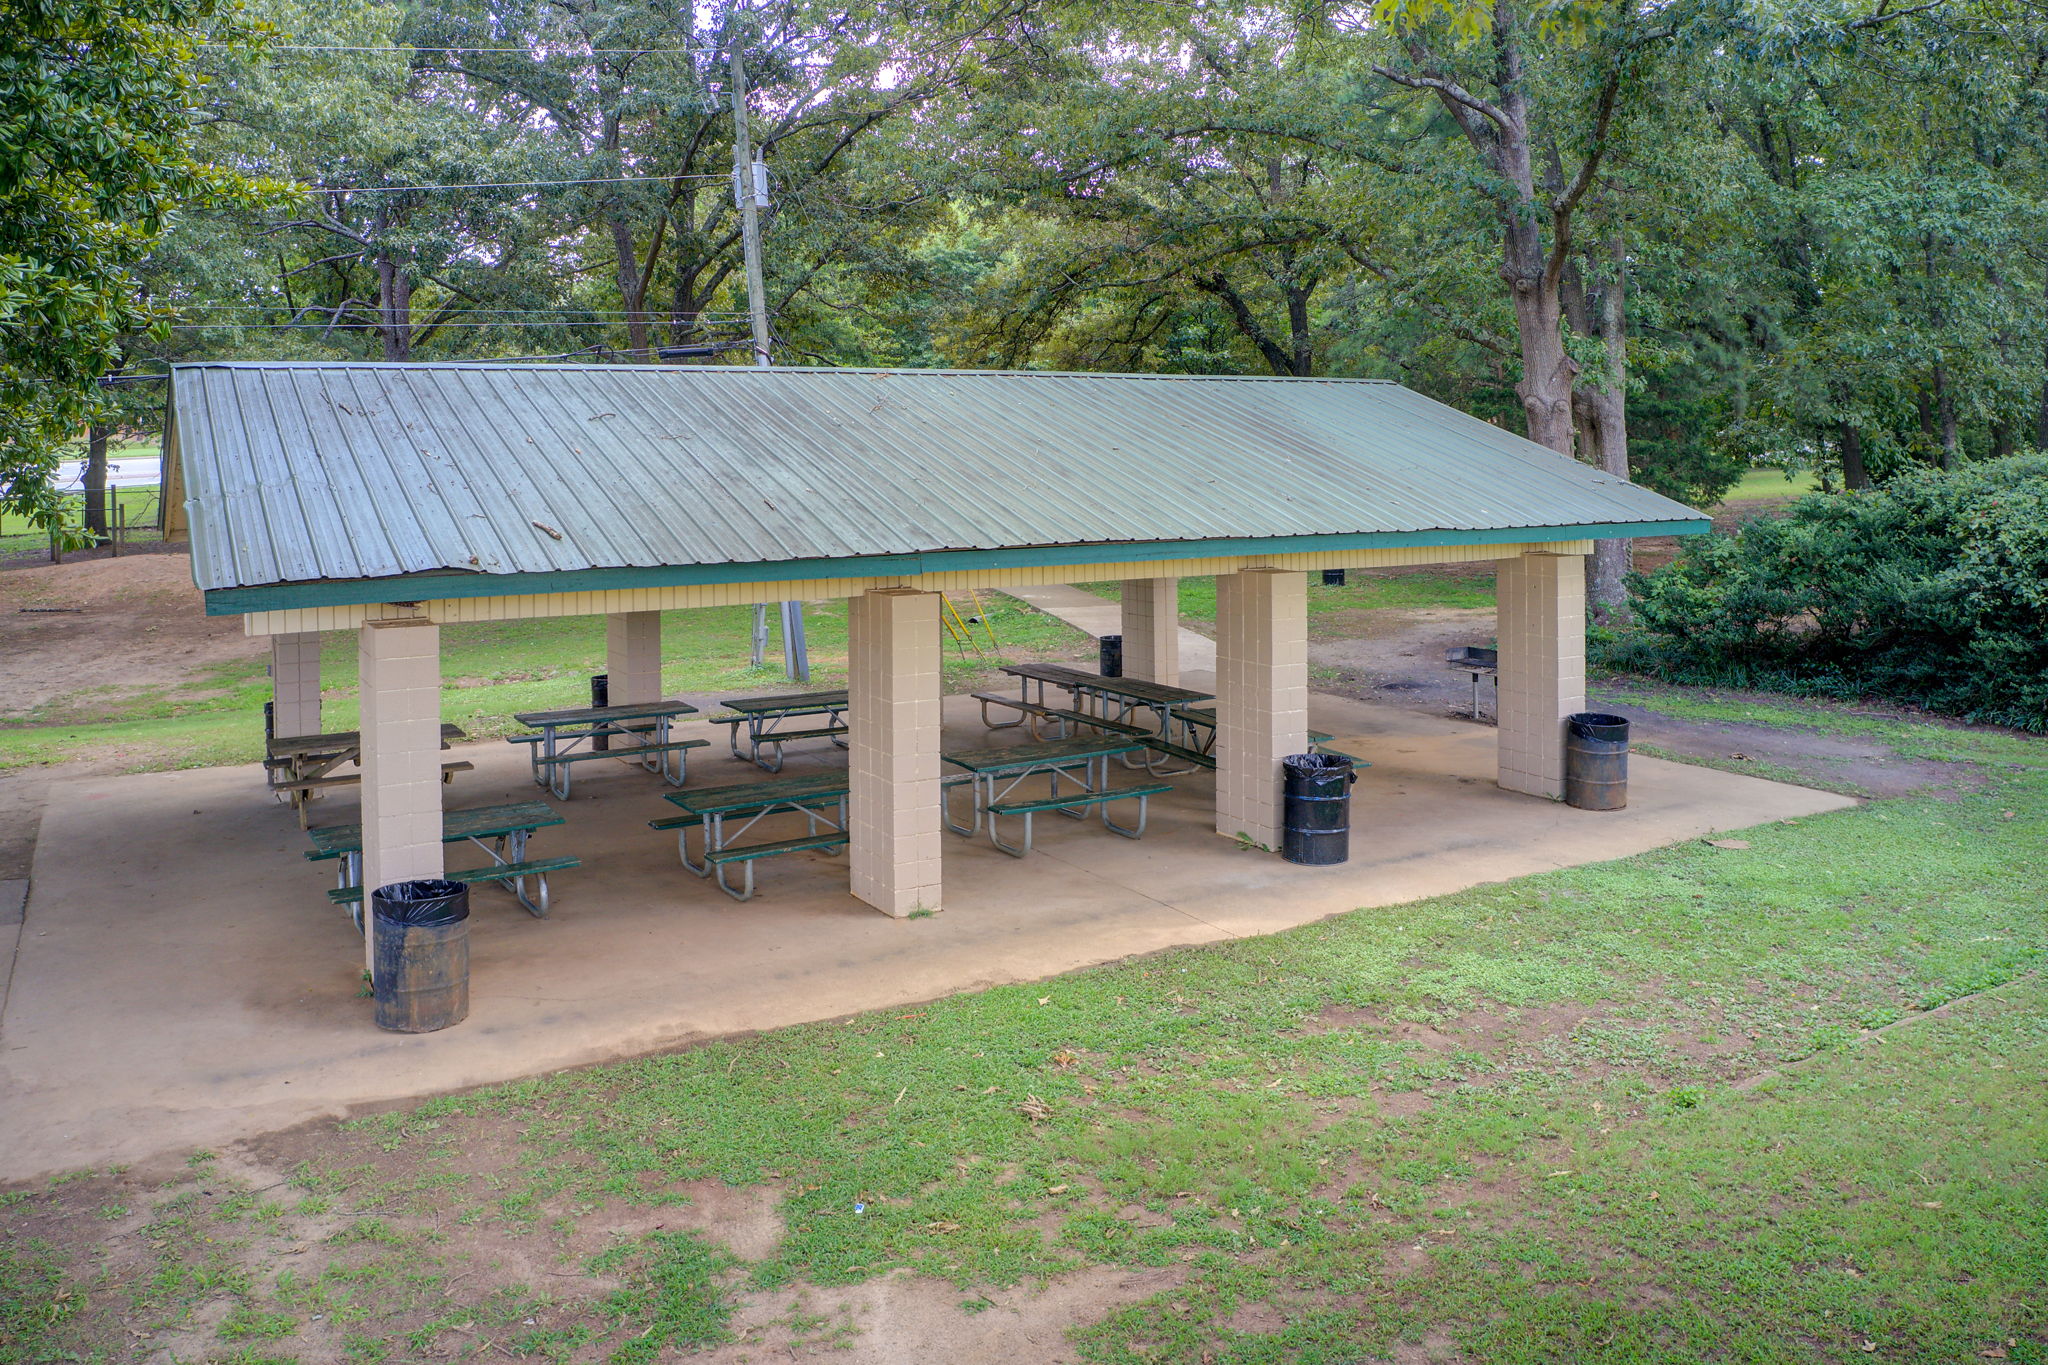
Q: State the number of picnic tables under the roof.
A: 9